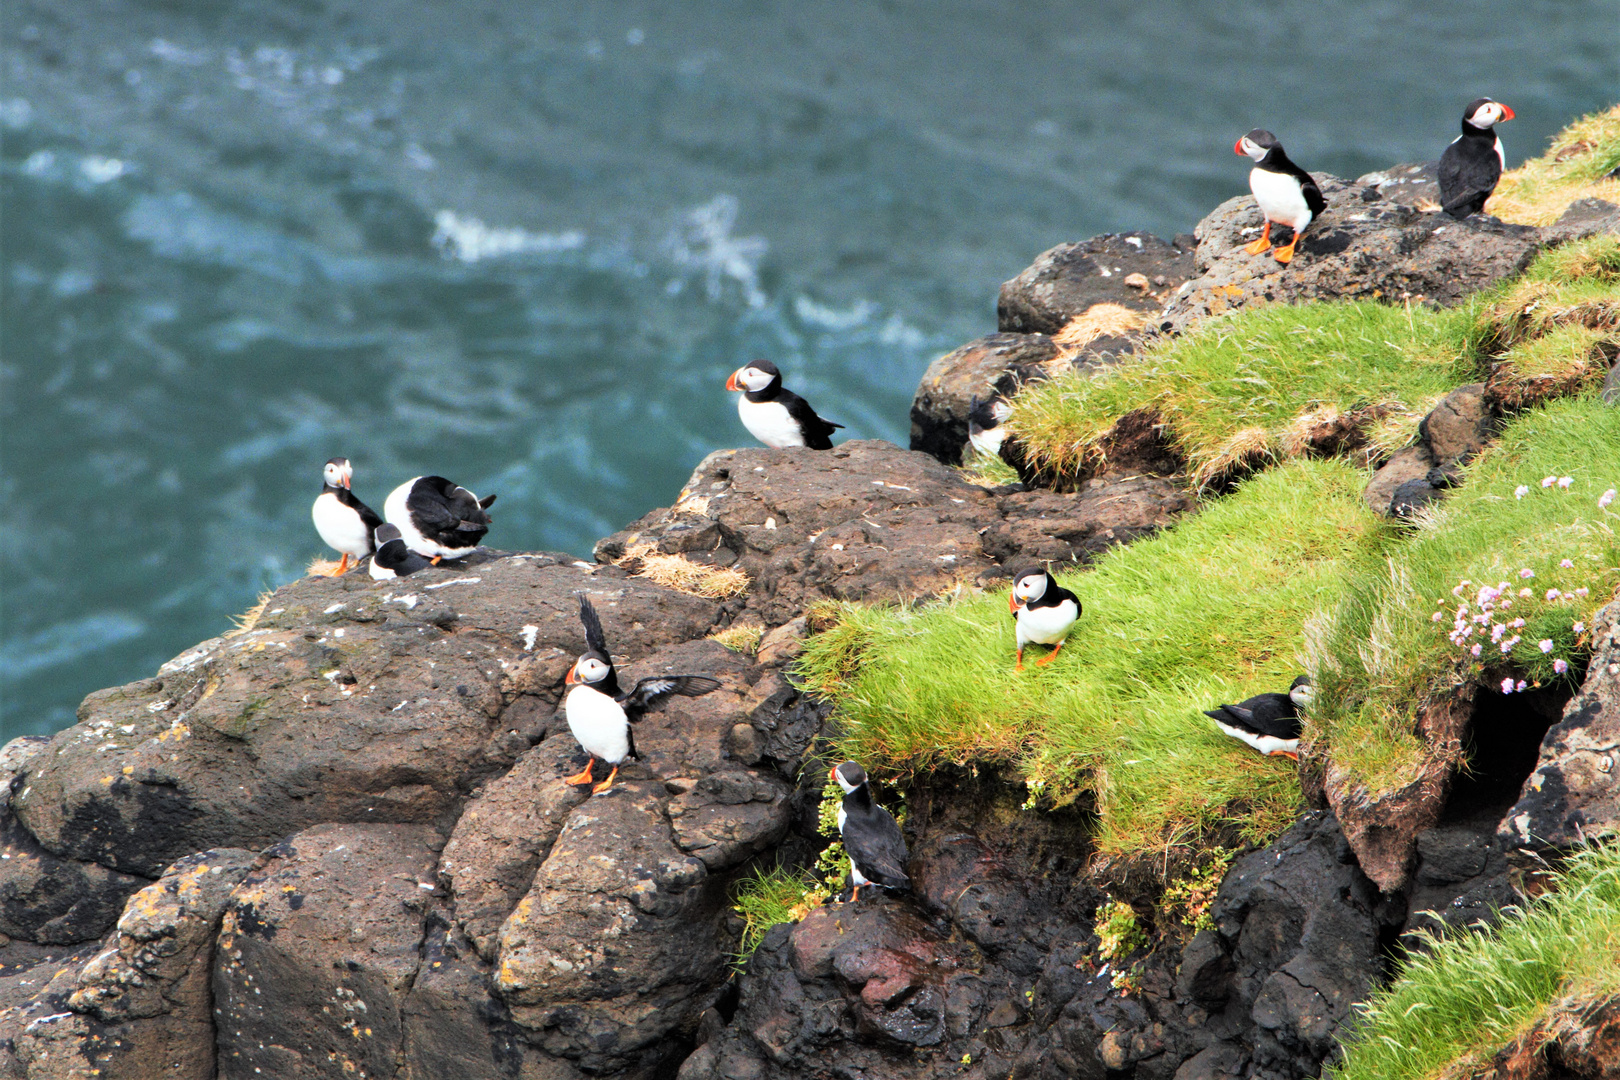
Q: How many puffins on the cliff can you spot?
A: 11